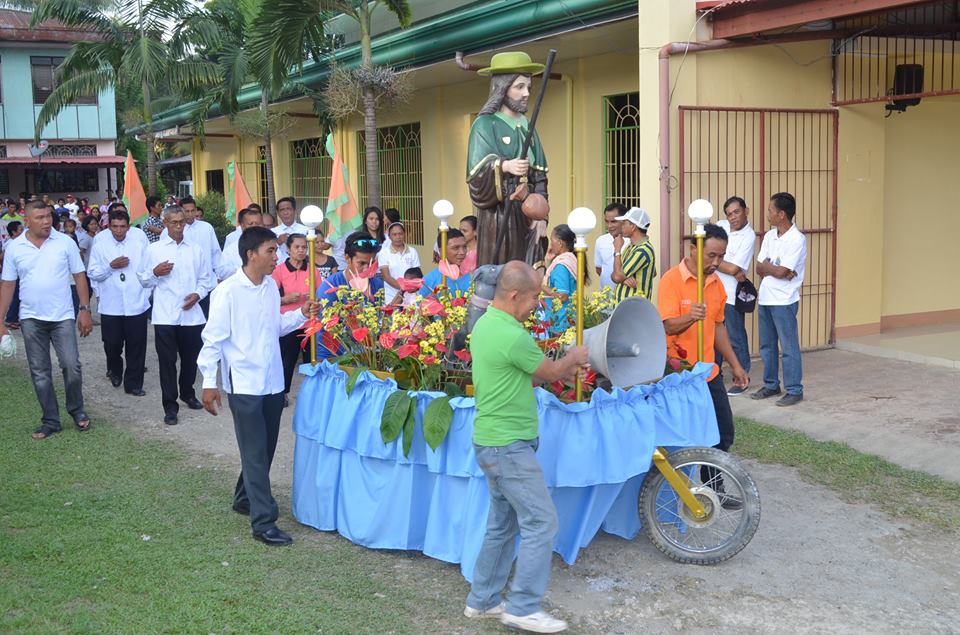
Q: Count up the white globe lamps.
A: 4